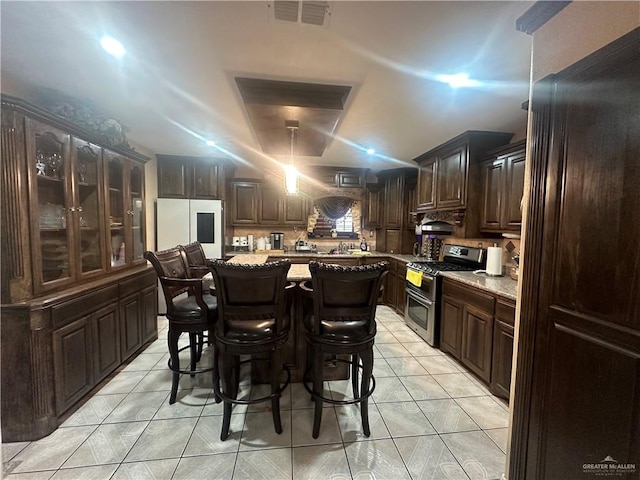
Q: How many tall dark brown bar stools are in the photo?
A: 4